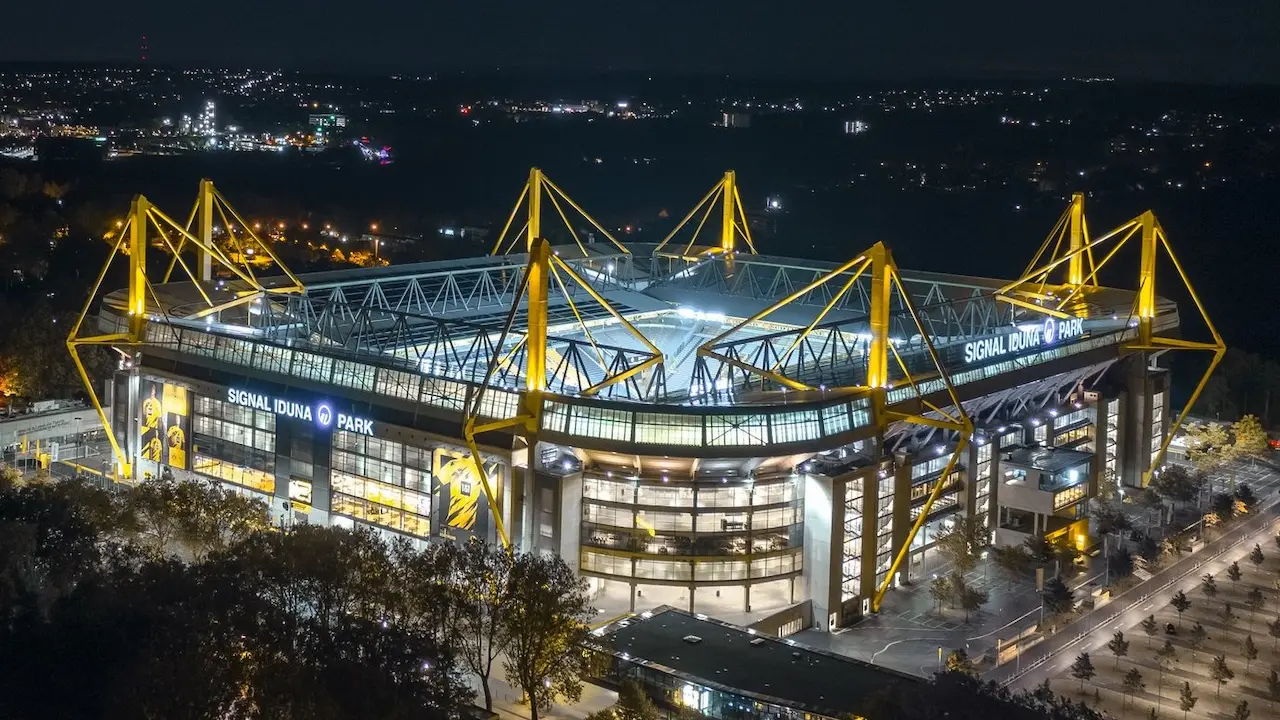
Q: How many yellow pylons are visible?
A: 8